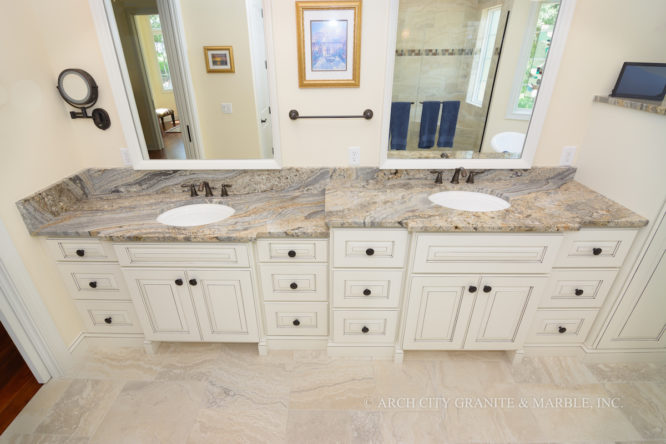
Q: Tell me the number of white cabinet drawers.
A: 12